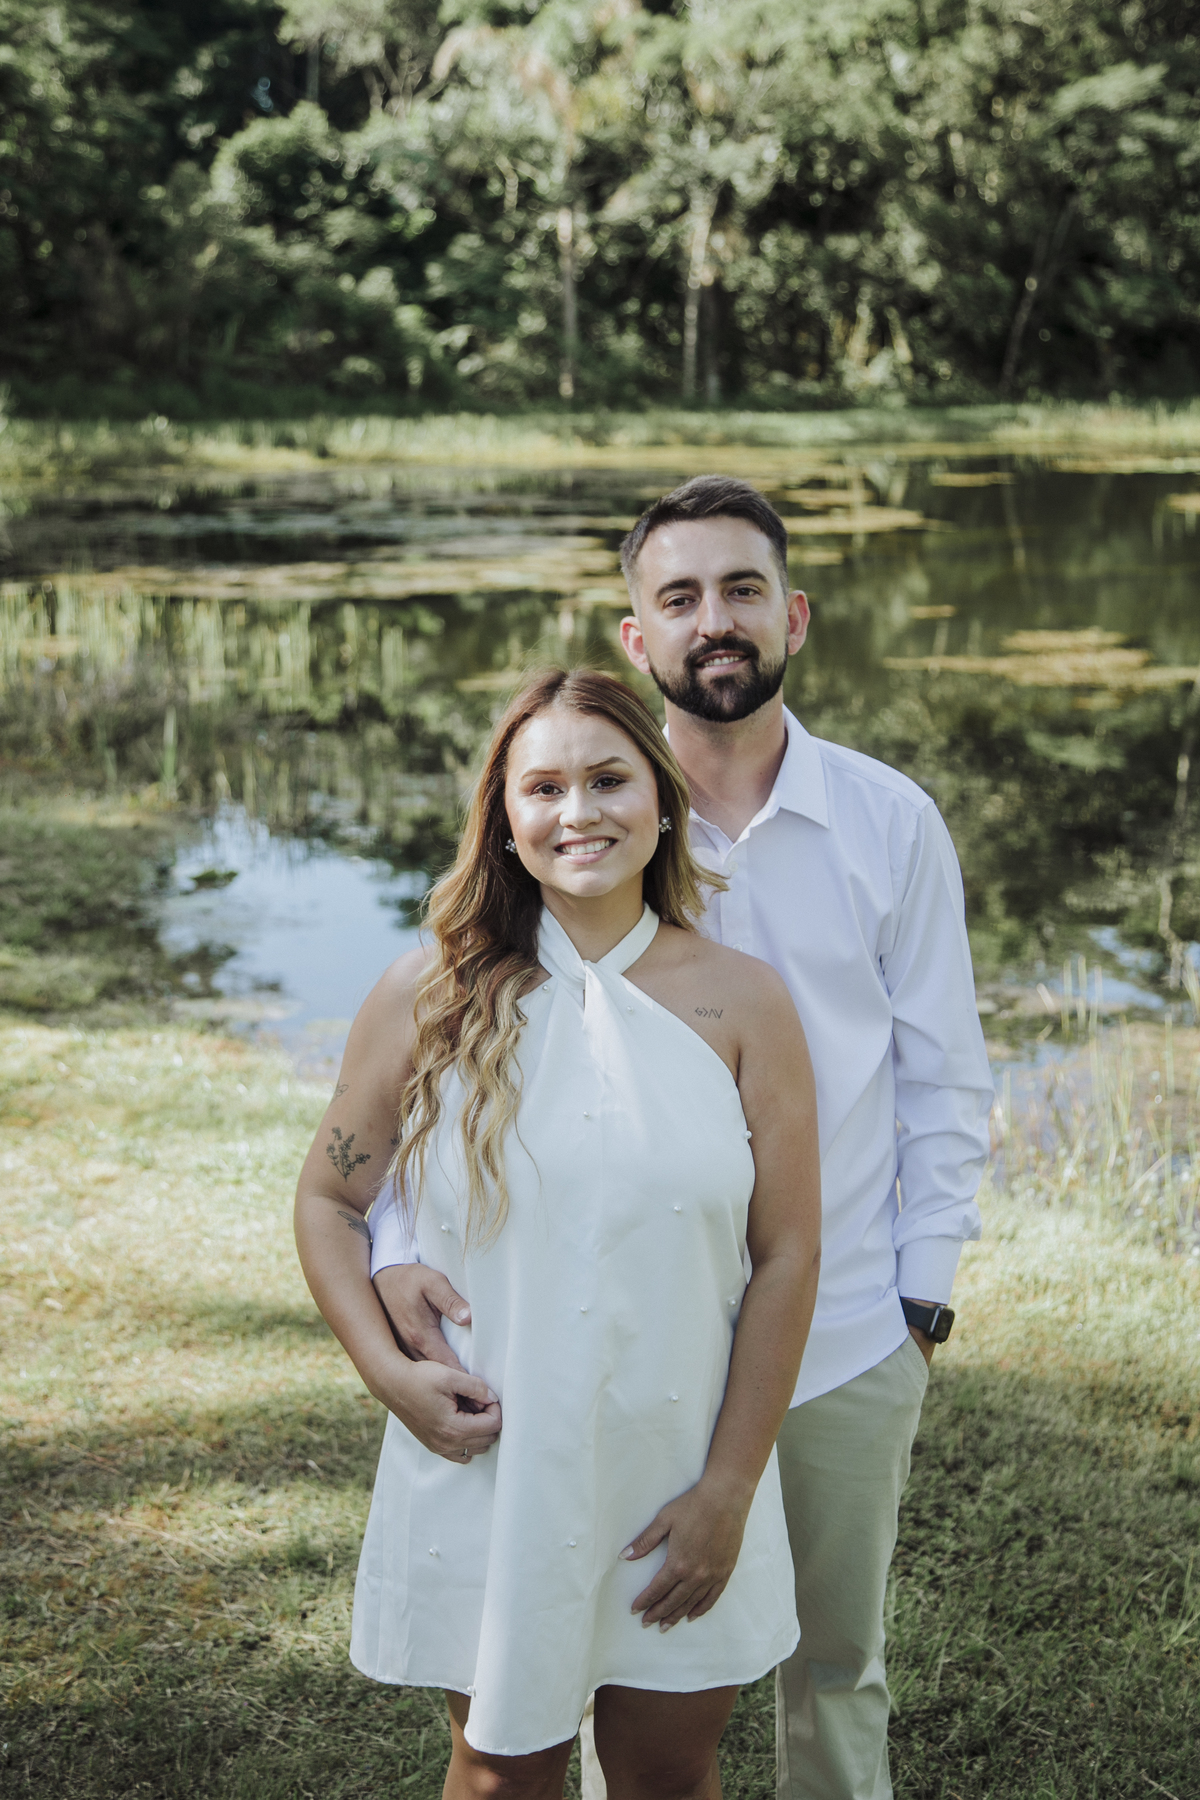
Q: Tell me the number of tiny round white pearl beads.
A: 12